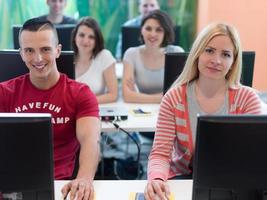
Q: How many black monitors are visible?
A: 6